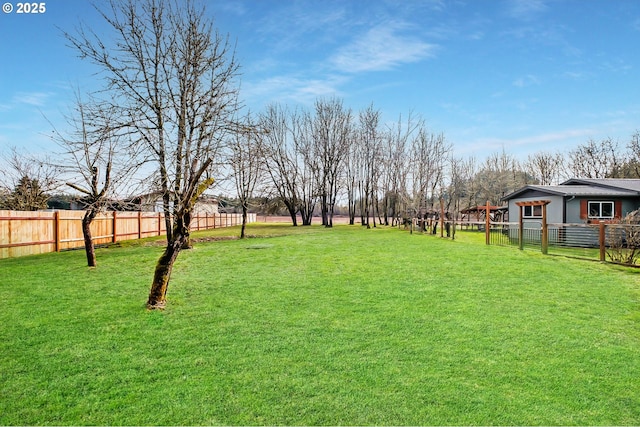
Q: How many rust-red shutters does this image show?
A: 2